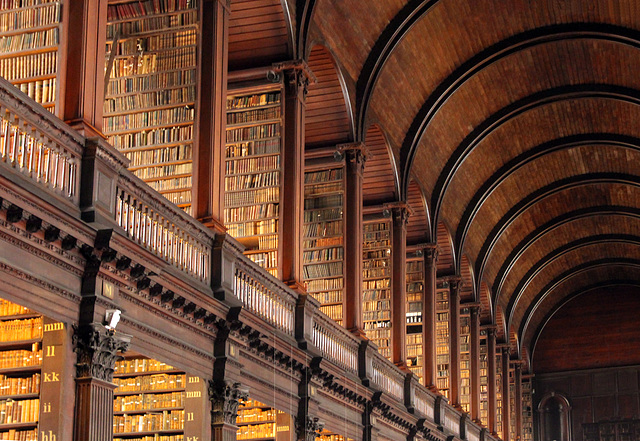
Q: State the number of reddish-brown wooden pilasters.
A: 11